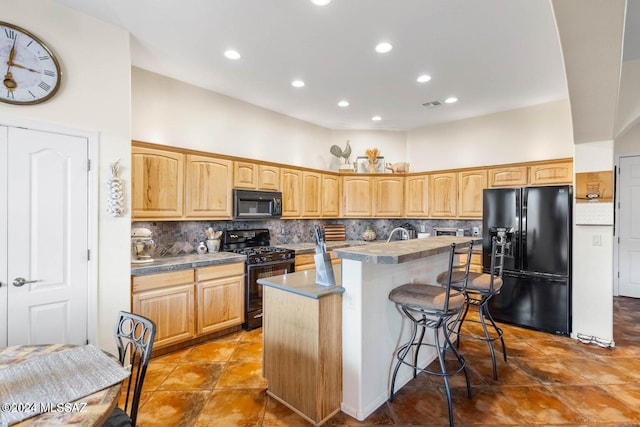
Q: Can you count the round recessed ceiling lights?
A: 8